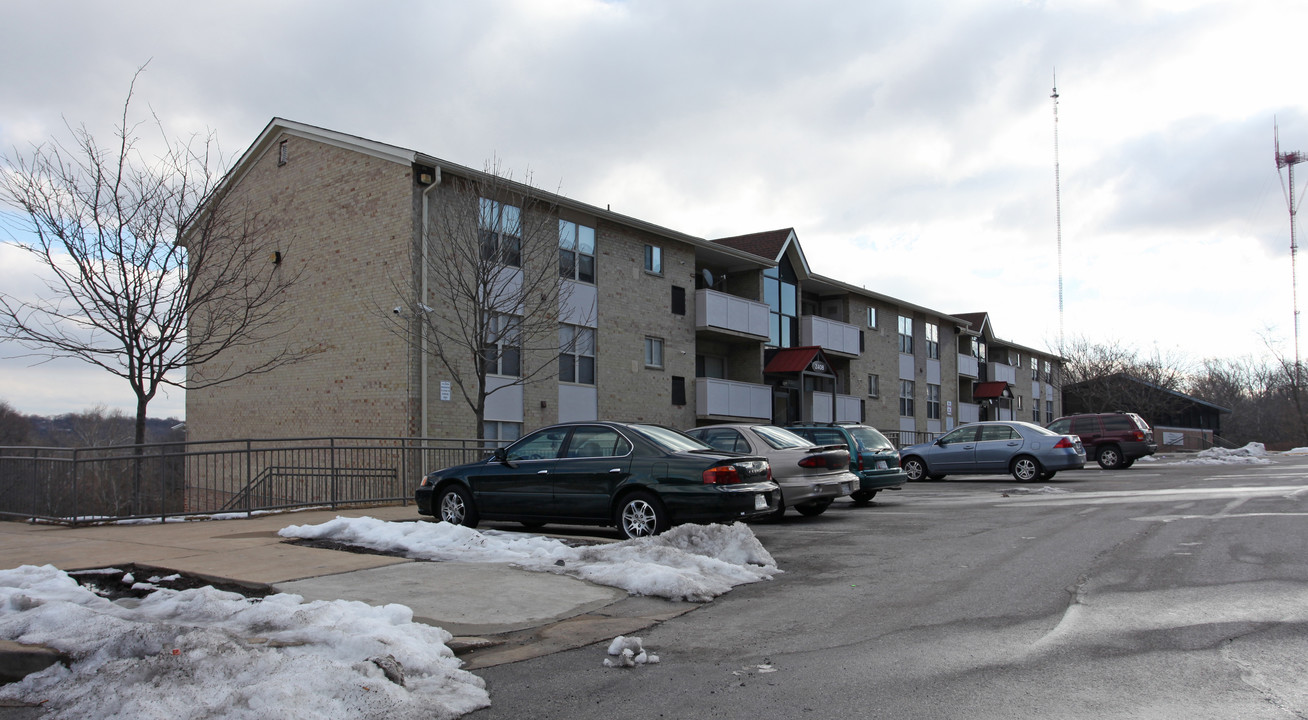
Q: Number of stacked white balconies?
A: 8